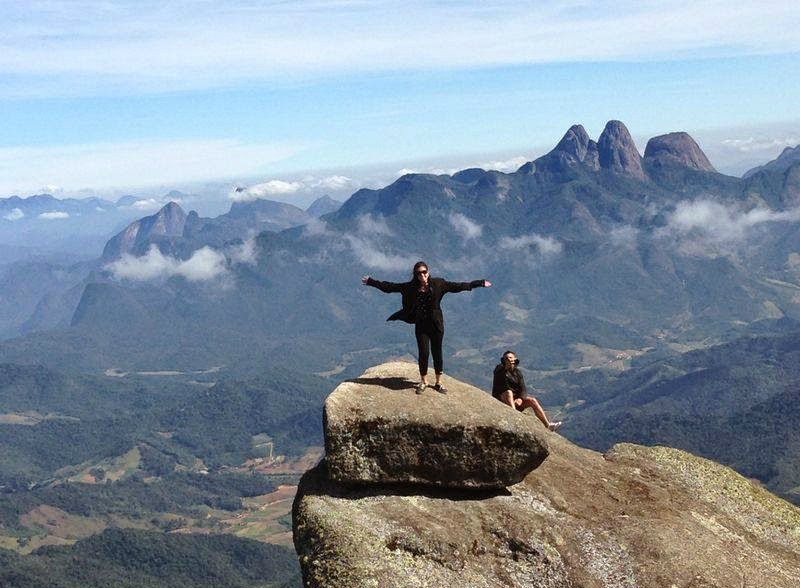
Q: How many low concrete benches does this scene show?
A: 0